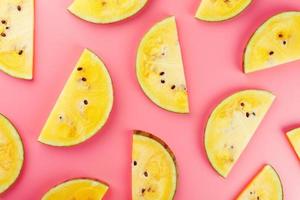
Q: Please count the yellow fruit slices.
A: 12